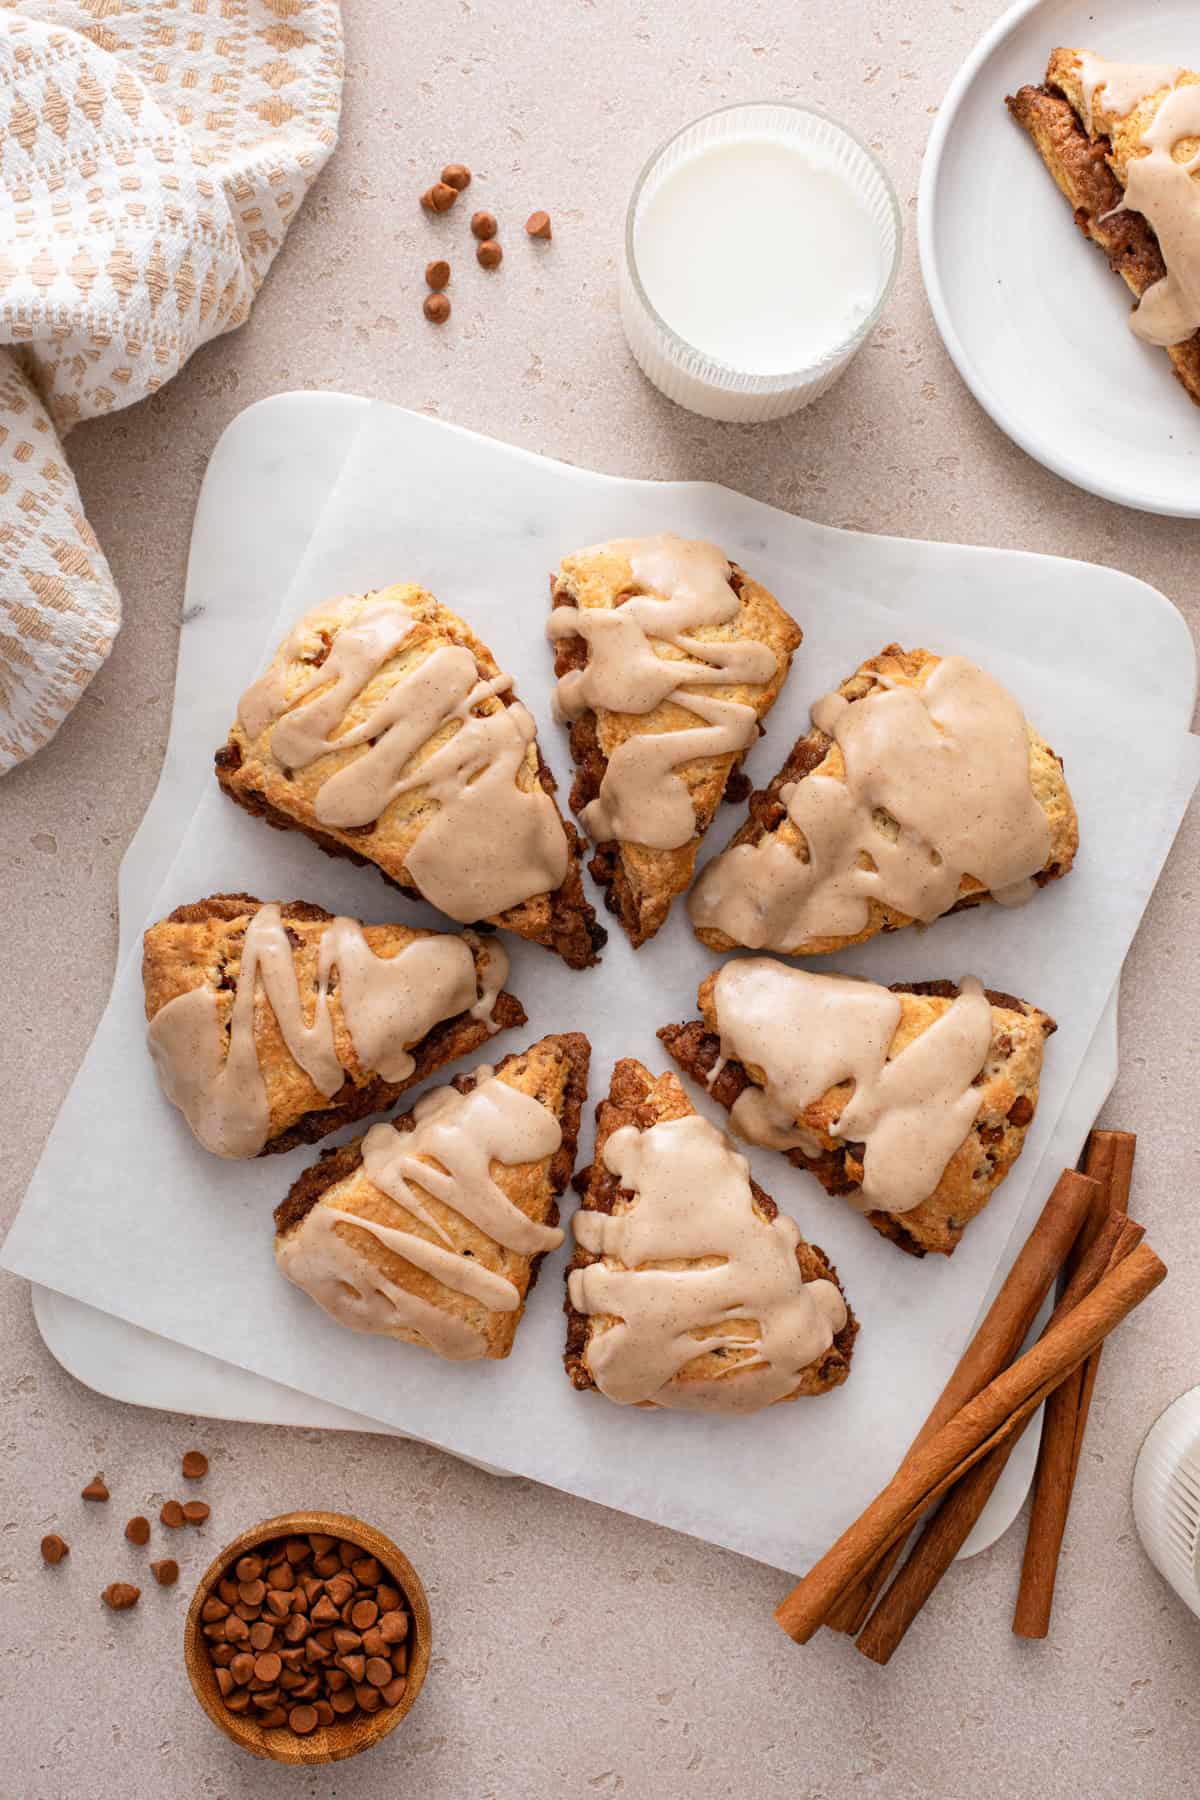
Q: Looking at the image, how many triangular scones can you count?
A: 8